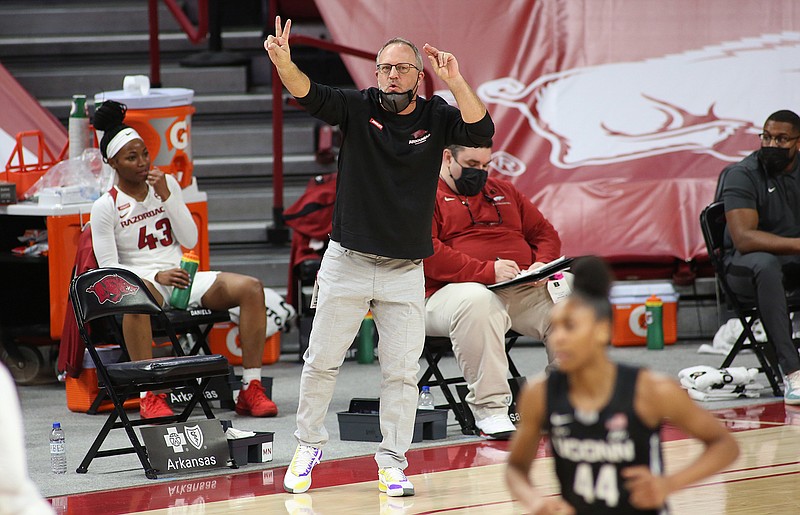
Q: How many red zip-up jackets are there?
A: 1